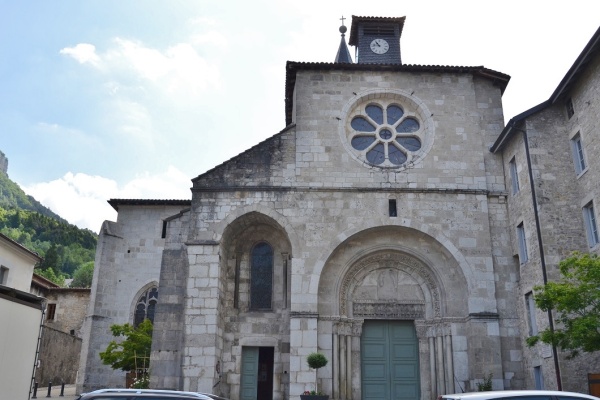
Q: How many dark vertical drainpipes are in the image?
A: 1